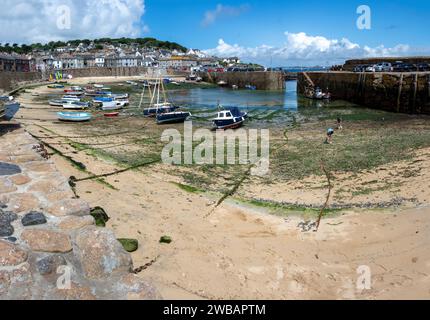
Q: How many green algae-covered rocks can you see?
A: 3